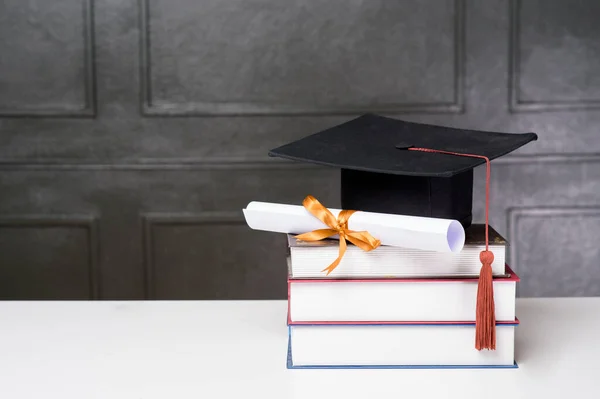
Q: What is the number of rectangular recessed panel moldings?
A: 6